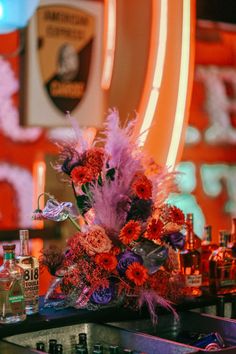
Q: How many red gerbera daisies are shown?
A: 7